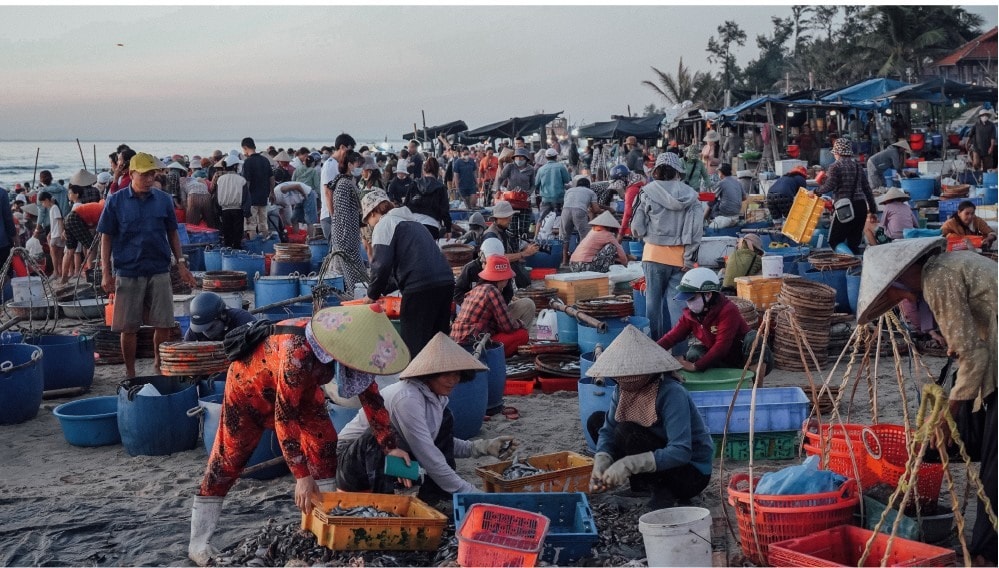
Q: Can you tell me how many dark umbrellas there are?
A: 3